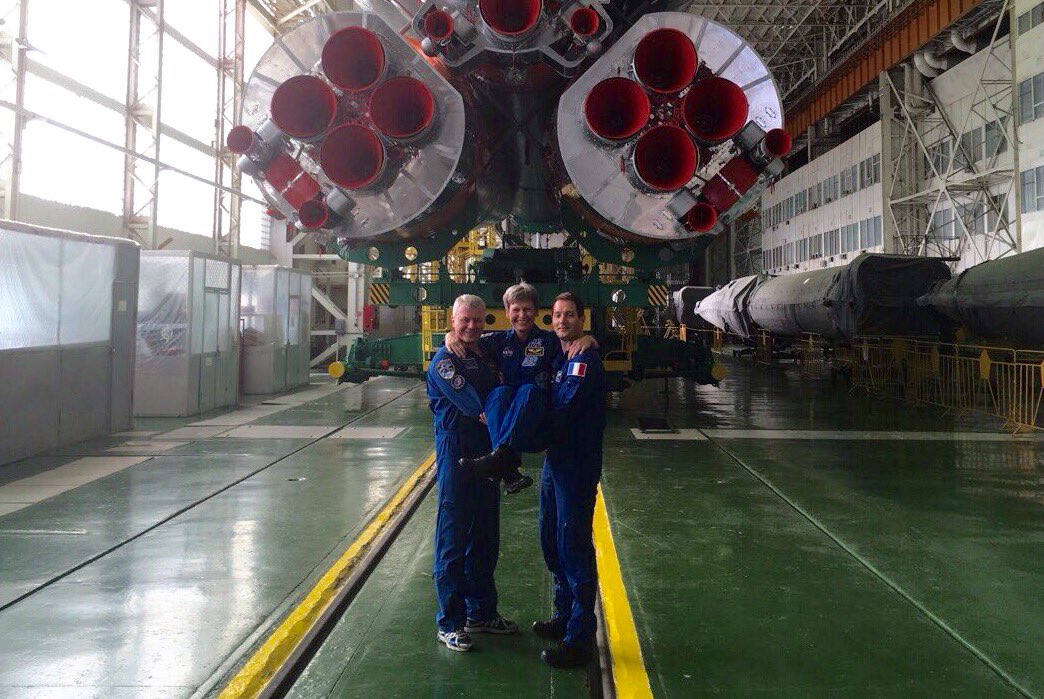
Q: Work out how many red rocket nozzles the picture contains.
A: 15